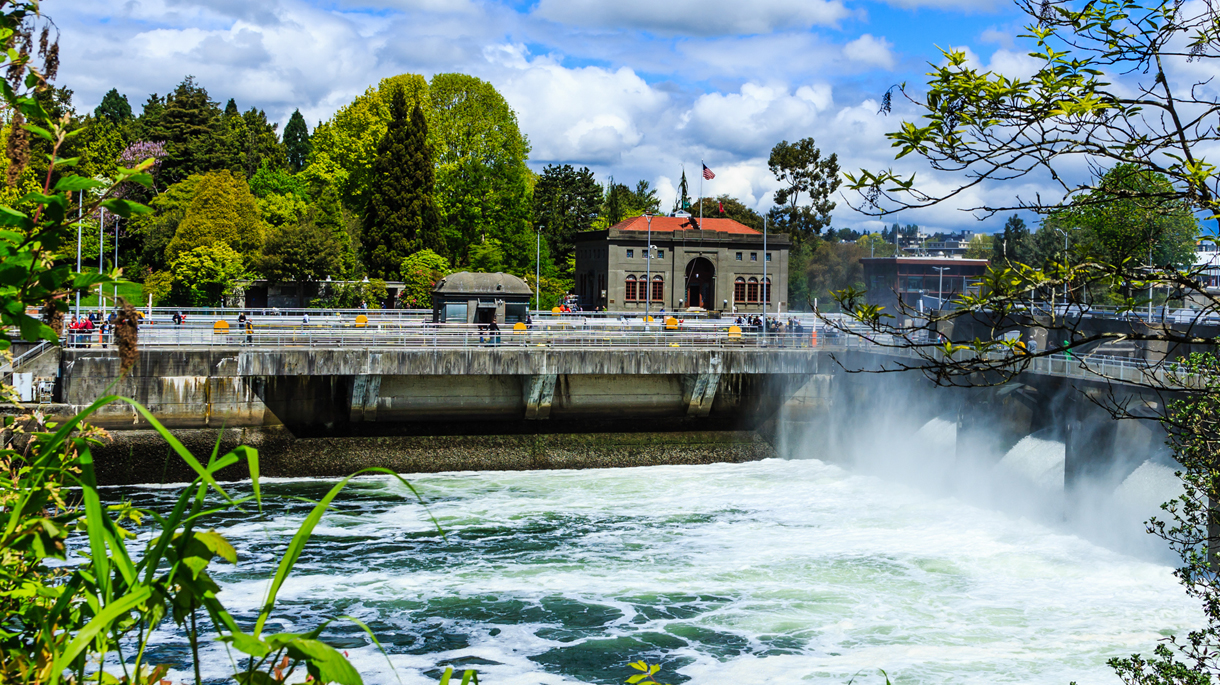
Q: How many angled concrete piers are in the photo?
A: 3